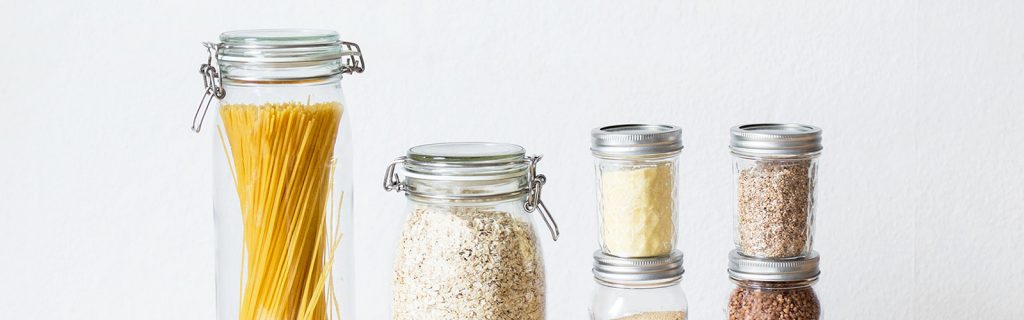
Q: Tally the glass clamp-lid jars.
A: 2